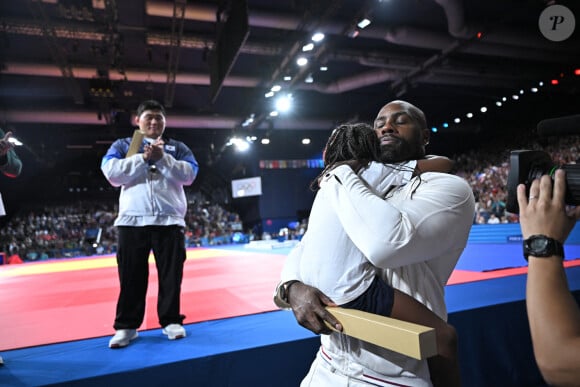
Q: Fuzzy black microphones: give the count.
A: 1